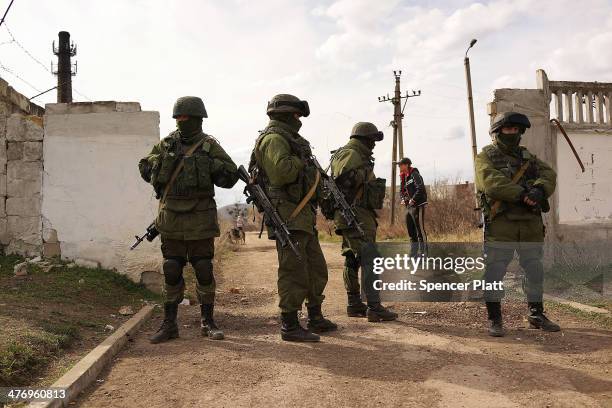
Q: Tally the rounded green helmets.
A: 4